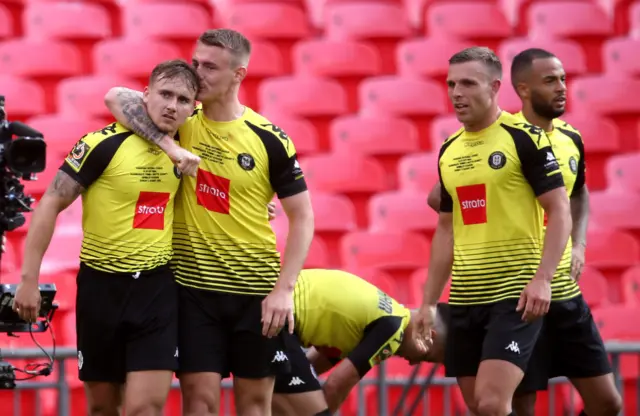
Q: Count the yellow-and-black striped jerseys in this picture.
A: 5